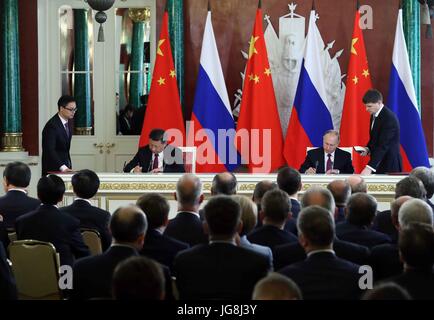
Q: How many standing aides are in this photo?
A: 2